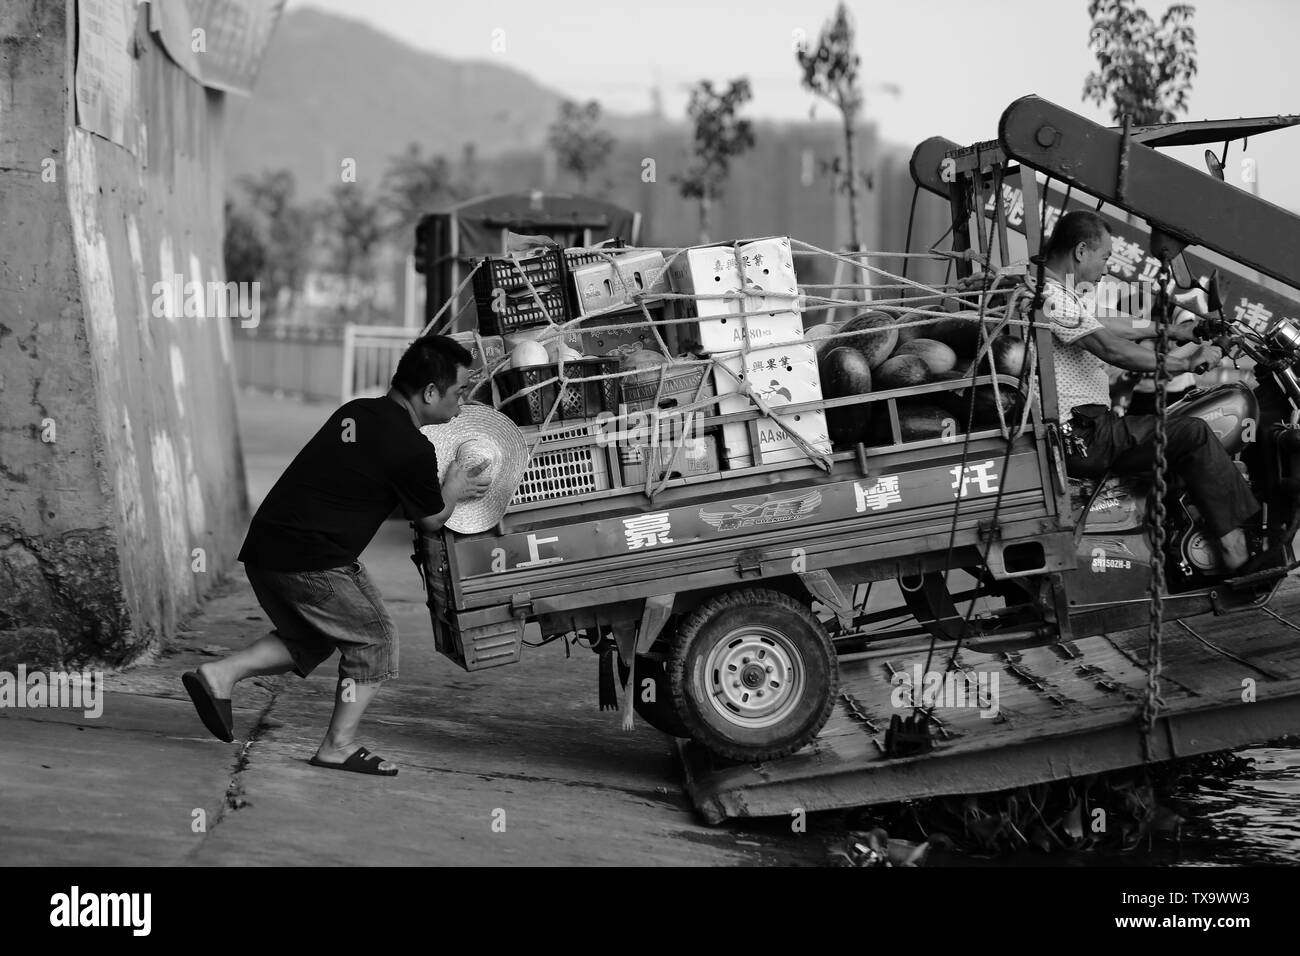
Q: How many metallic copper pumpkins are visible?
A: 0